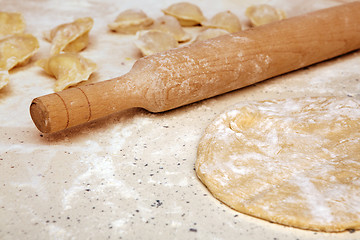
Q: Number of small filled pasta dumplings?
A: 12